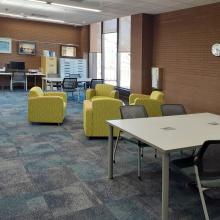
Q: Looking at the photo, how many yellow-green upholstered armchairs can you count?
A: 4